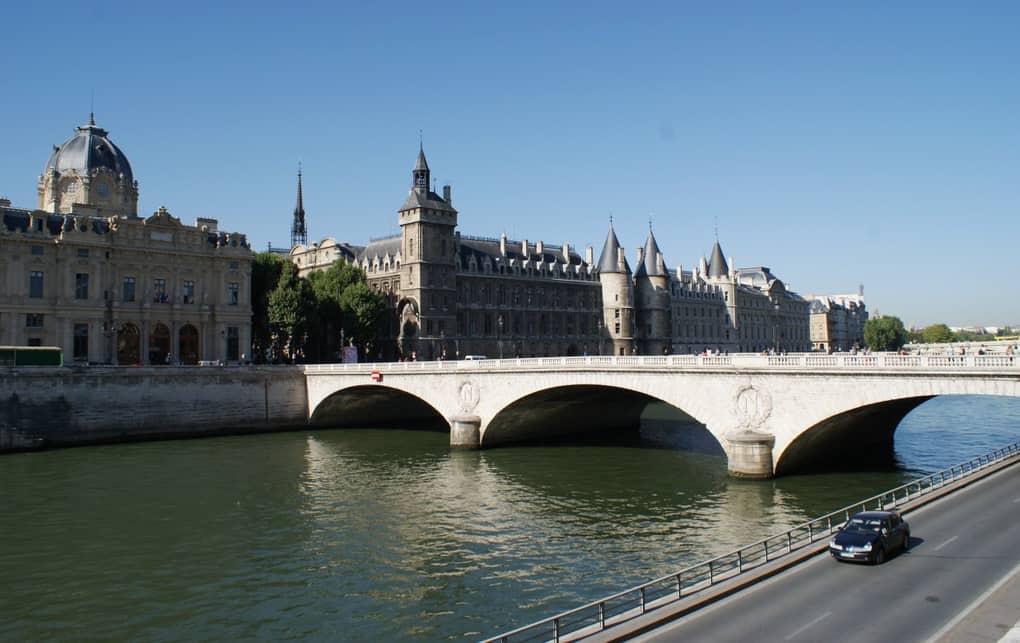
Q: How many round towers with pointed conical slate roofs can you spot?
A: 3